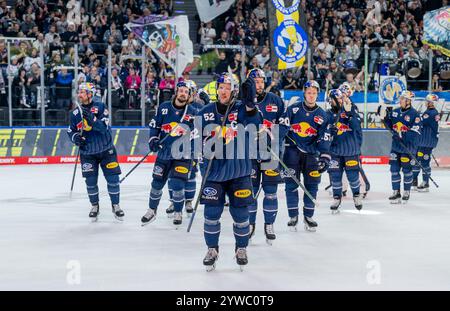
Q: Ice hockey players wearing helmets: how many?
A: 10